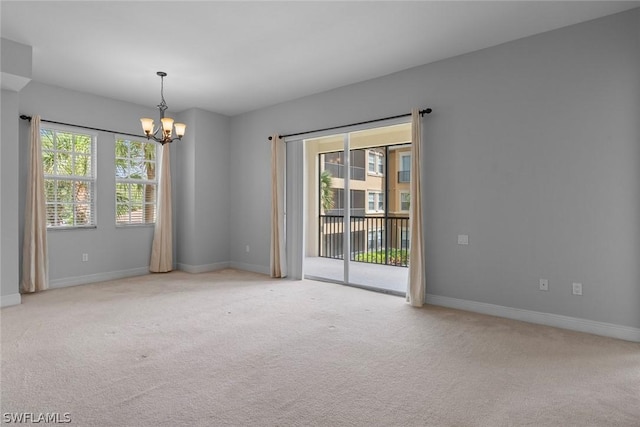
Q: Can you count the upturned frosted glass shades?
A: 5